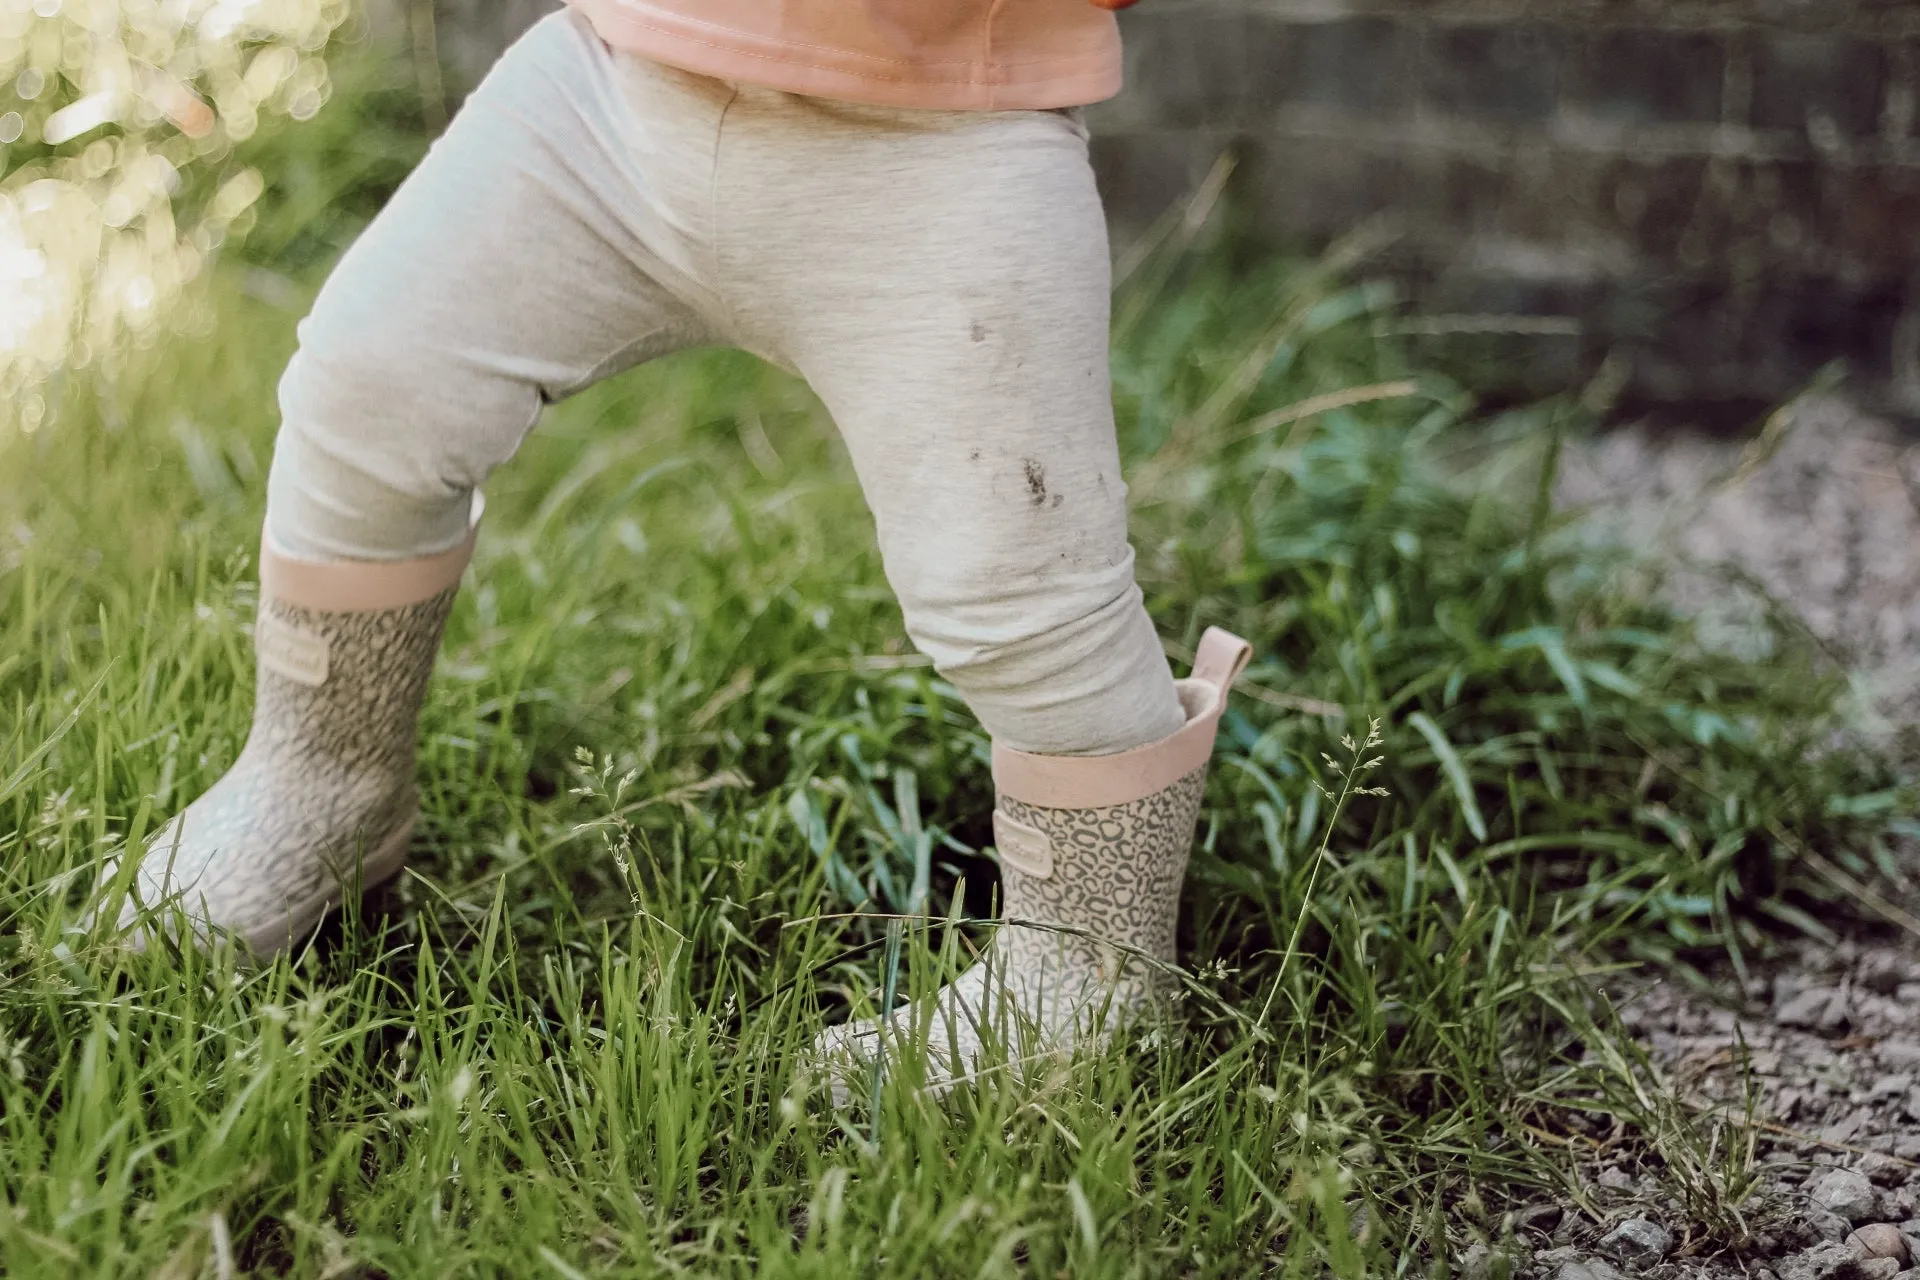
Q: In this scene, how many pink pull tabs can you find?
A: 1